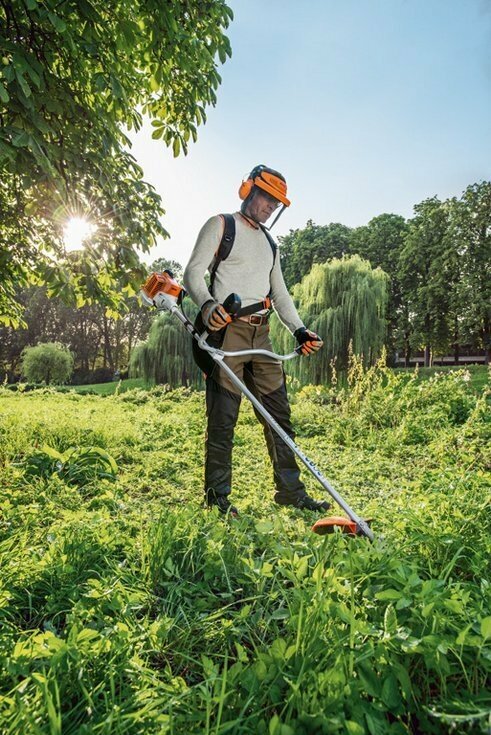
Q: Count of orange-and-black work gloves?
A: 2